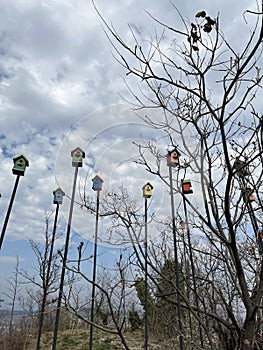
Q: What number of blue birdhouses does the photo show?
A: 2